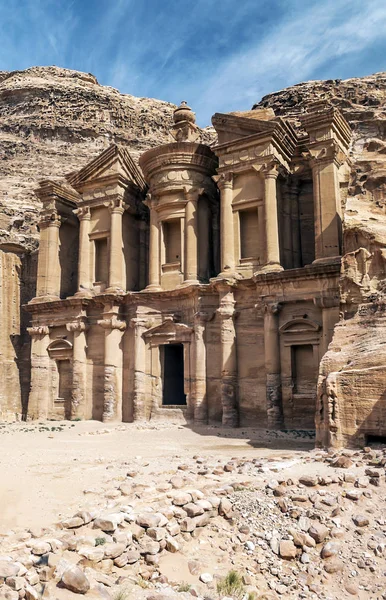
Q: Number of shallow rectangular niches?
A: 5